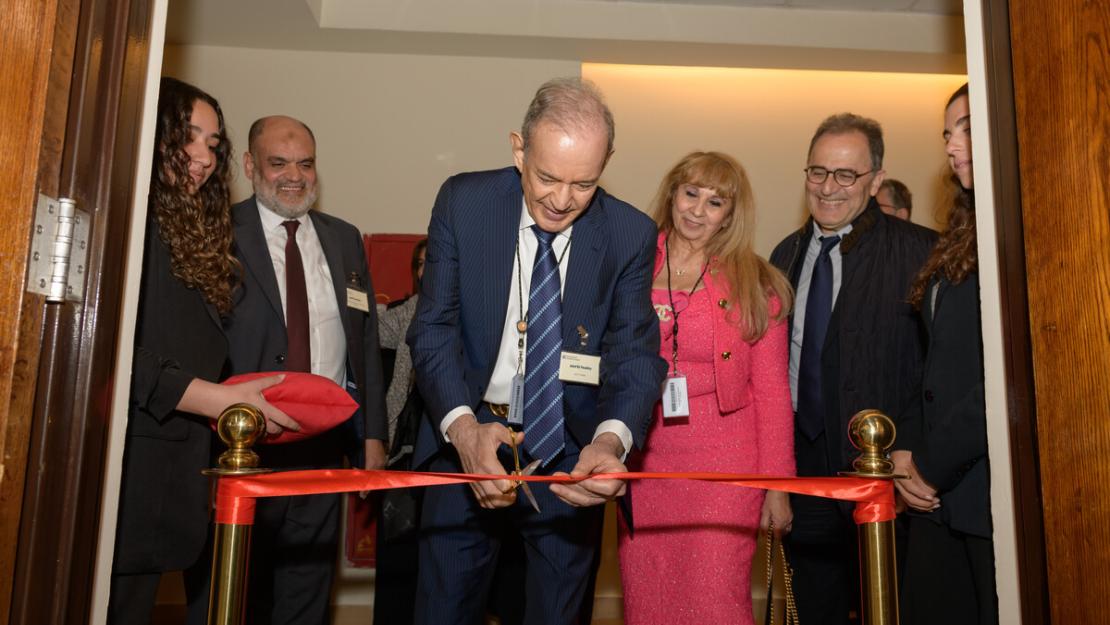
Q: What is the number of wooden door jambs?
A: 2